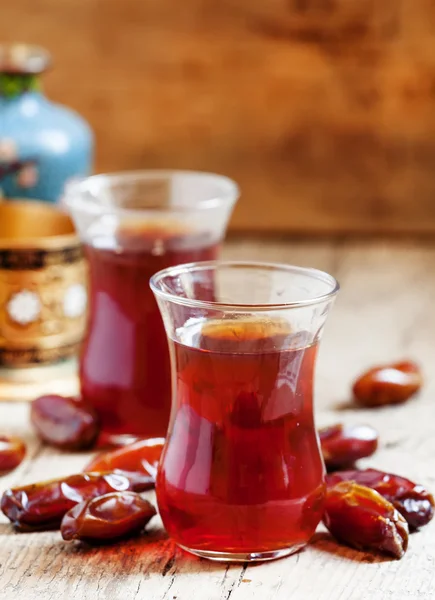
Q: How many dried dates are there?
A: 9